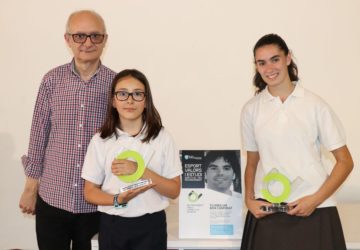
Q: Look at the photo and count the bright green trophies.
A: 2